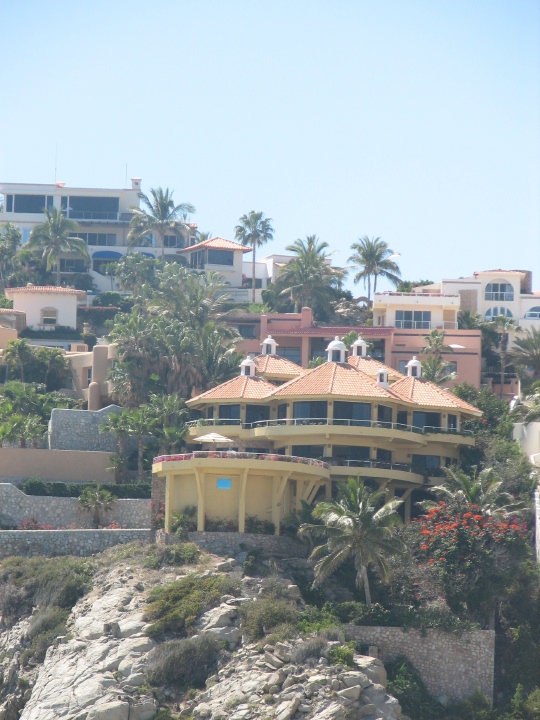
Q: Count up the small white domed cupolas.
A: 6